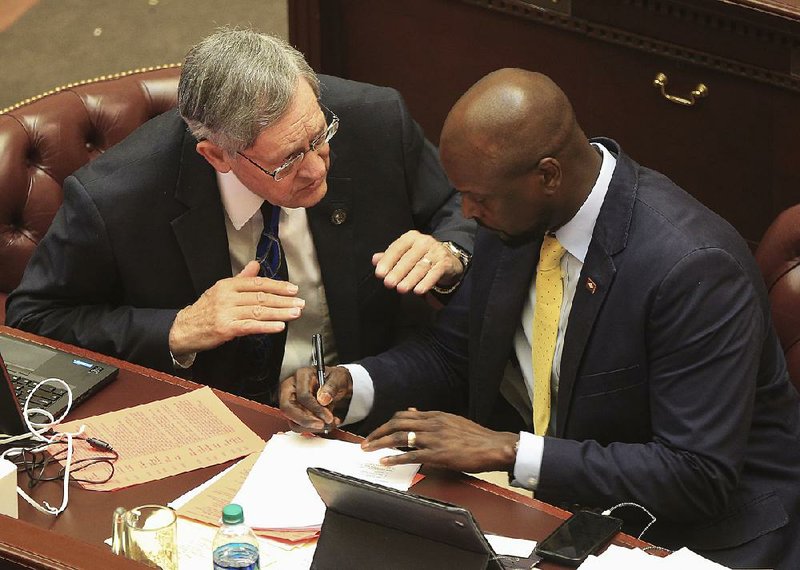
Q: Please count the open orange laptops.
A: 0